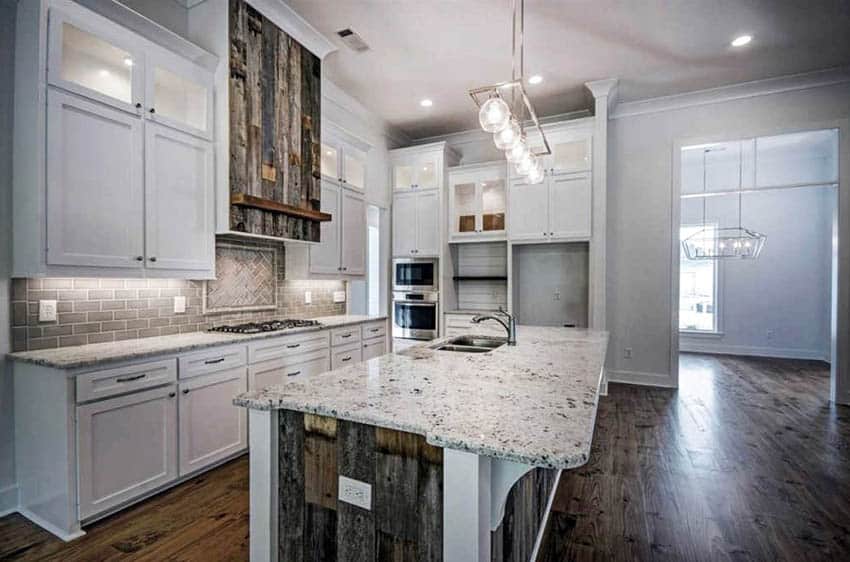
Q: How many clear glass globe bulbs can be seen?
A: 5